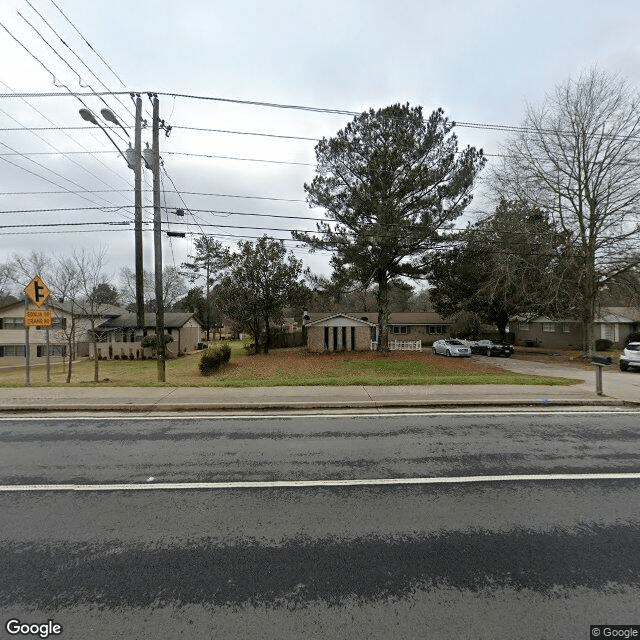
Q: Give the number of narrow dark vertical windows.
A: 4